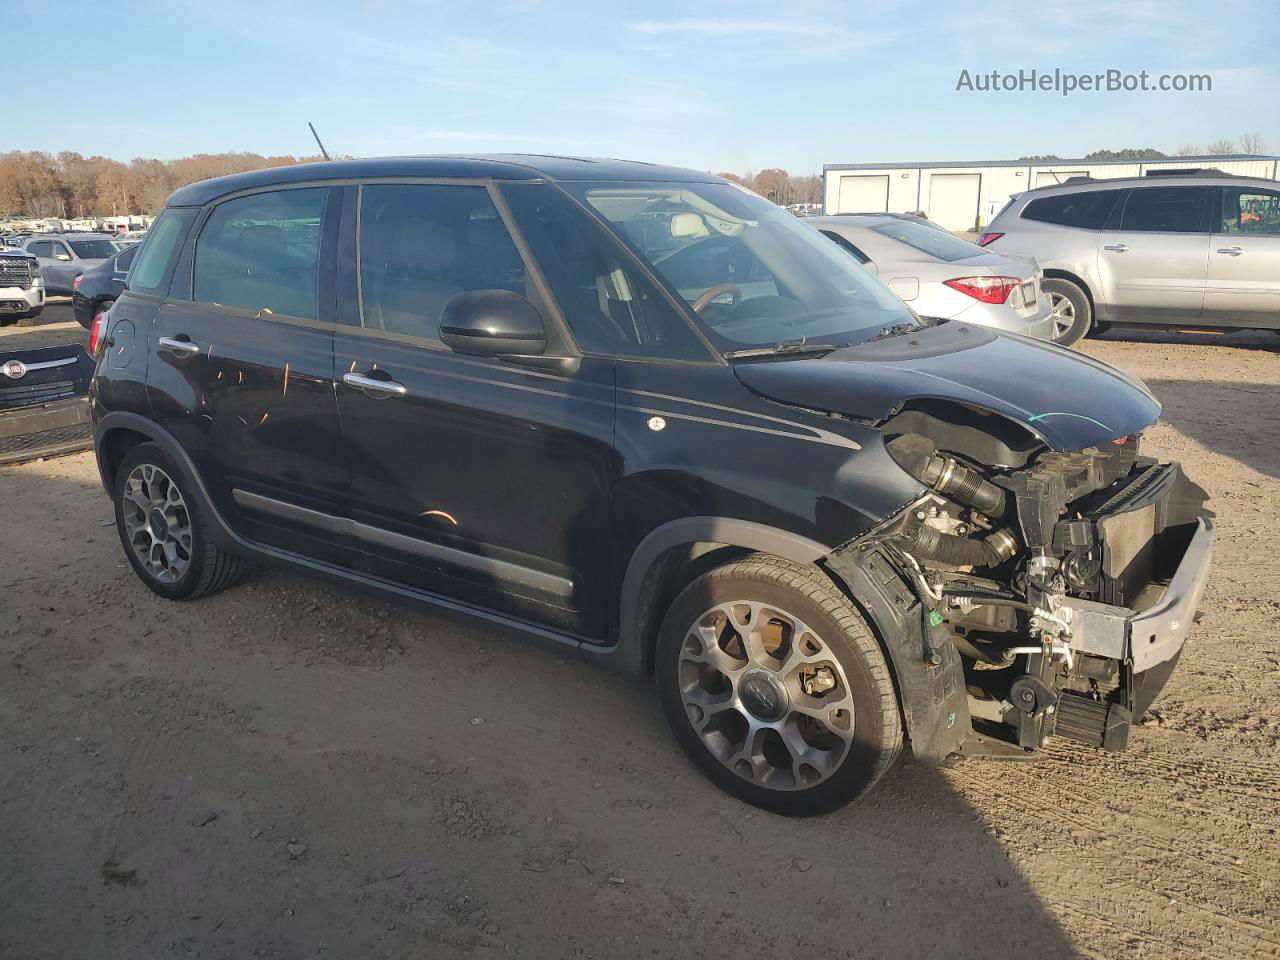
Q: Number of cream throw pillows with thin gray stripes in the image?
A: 0